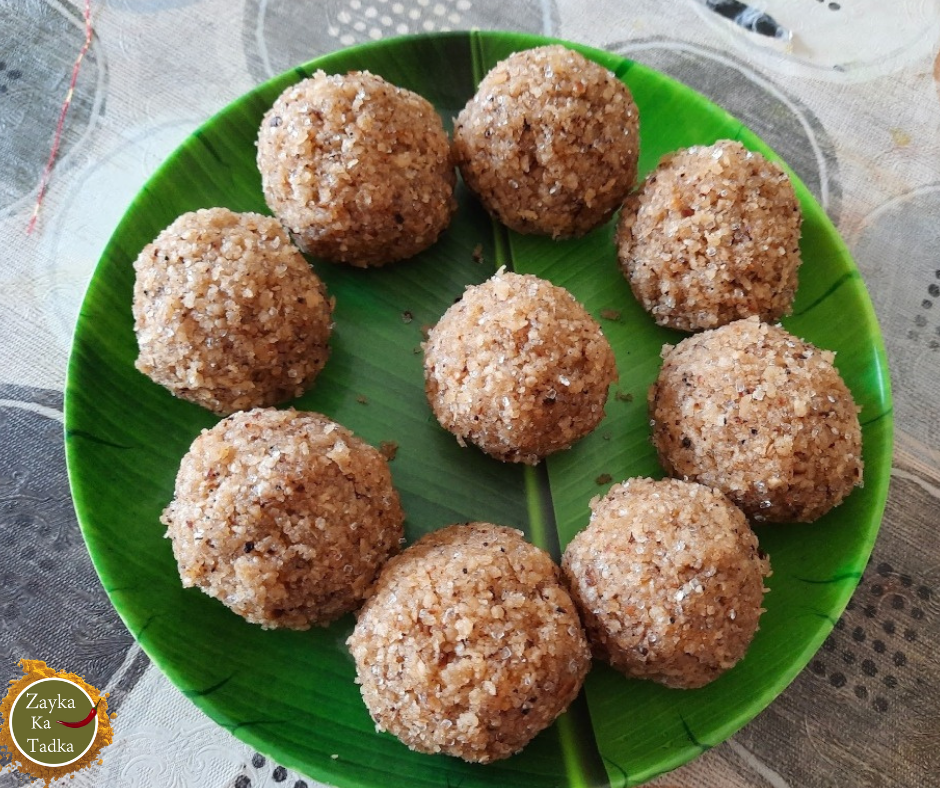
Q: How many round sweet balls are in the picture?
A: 9